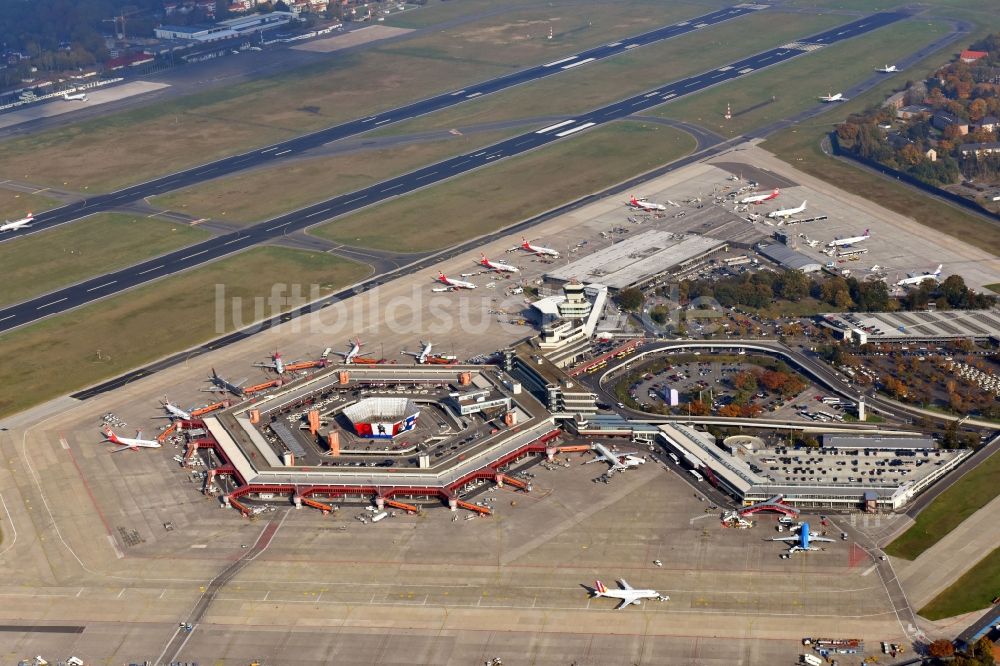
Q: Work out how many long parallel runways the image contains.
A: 2